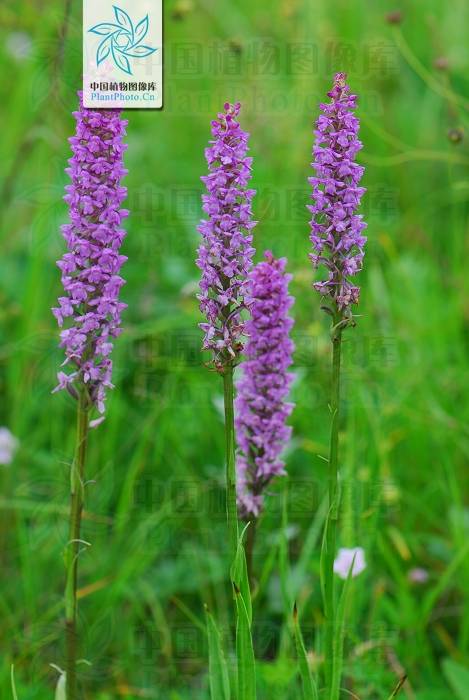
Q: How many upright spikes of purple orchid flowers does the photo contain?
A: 4